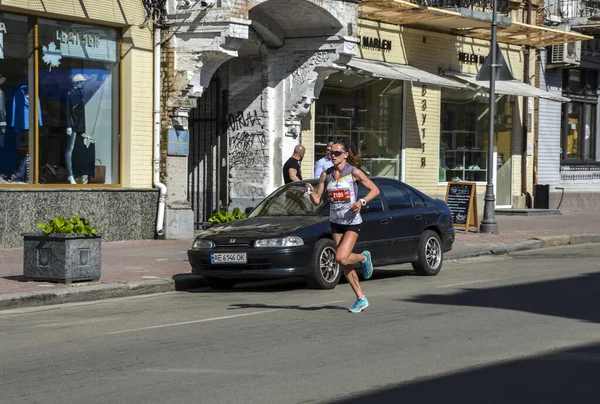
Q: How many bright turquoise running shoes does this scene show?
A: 2